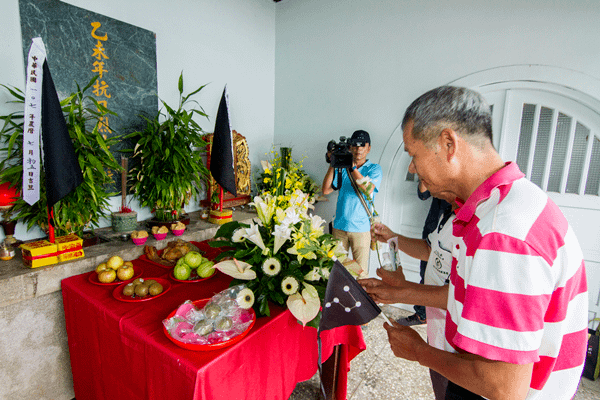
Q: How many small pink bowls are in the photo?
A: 3